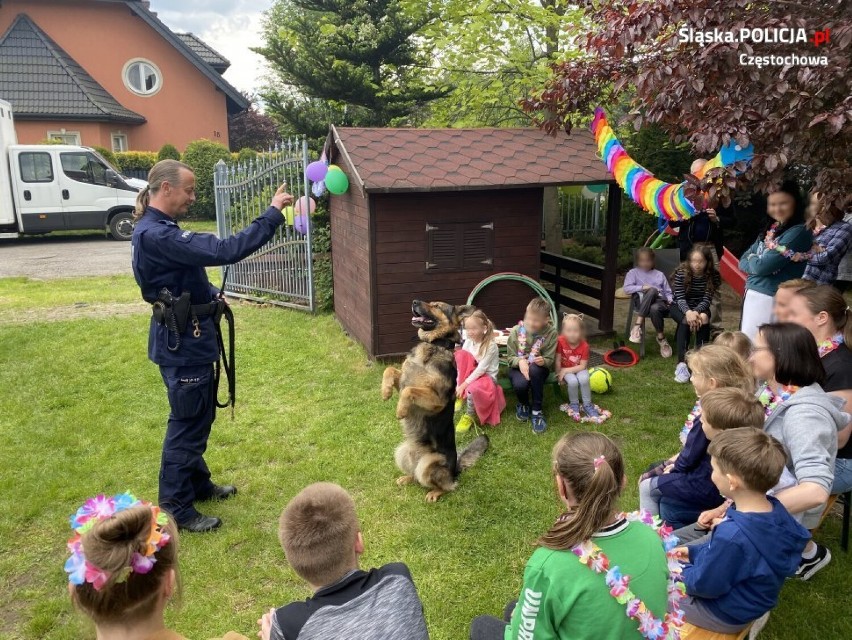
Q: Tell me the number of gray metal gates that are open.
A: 1